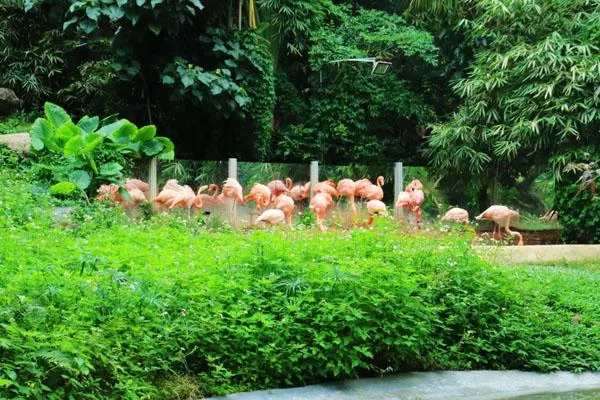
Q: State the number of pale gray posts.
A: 4